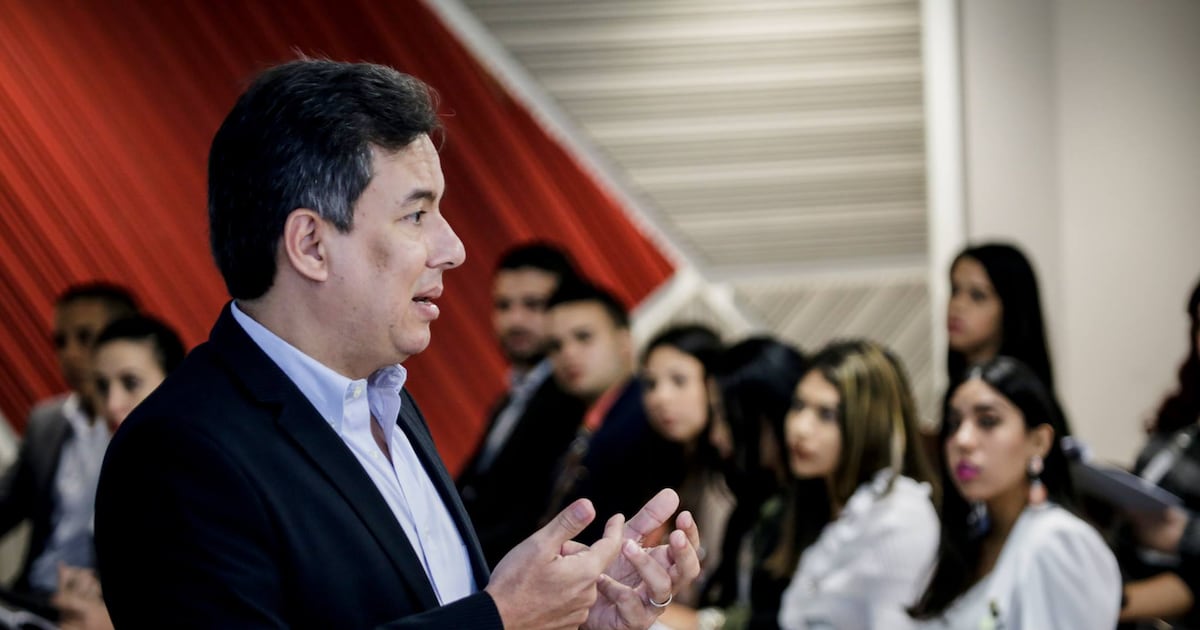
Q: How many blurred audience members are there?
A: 10